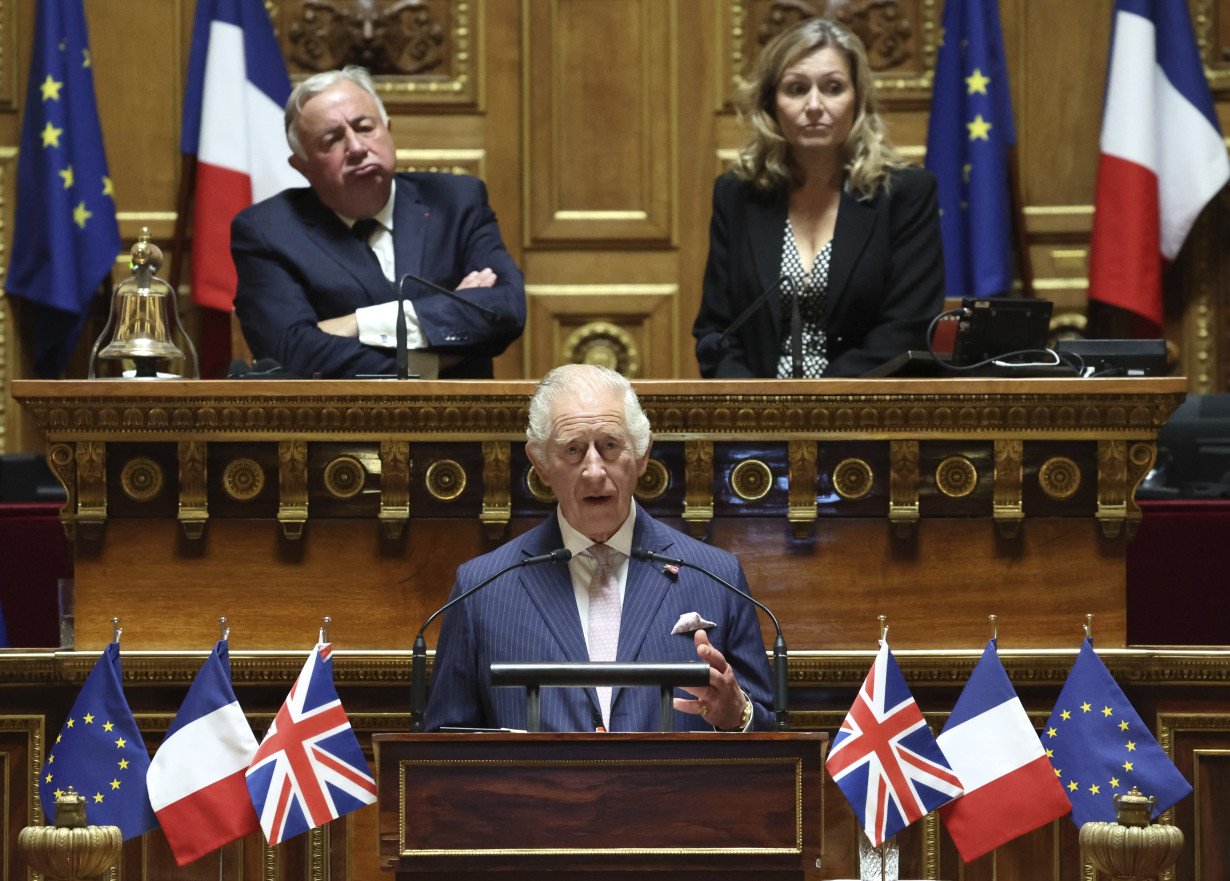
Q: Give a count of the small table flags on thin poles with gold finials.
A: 6